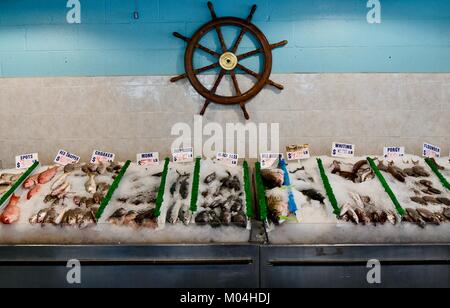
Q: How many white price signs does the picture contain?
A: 11